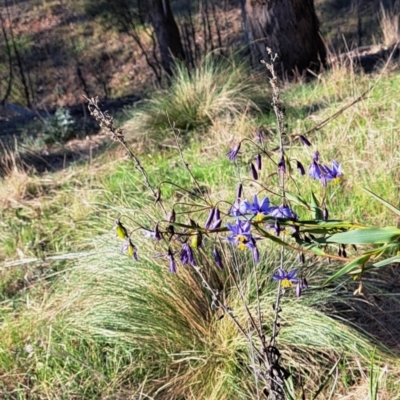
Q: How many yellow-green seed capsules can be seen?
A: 3